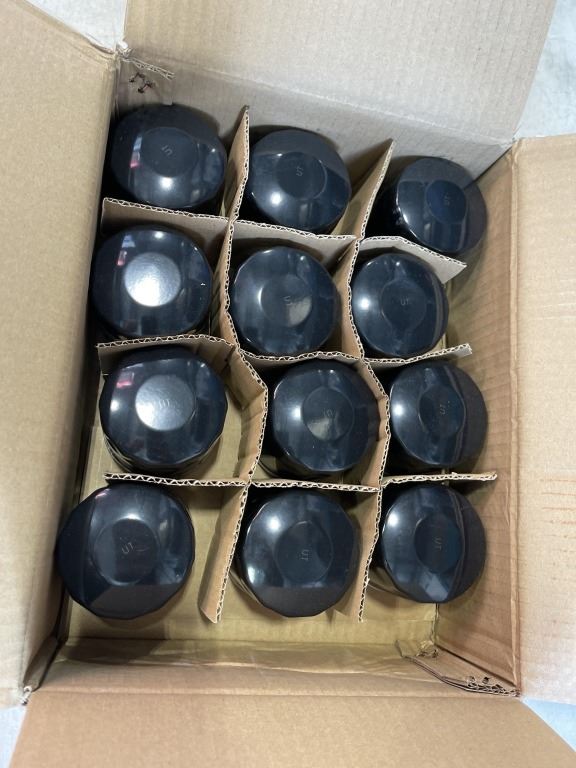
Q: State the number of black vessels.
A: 12